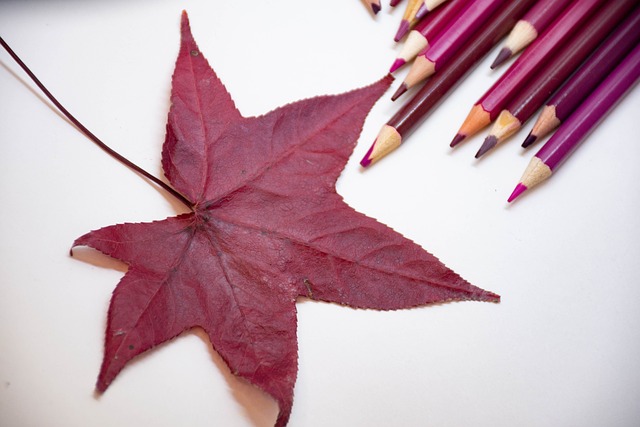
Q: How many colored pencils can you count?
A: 12